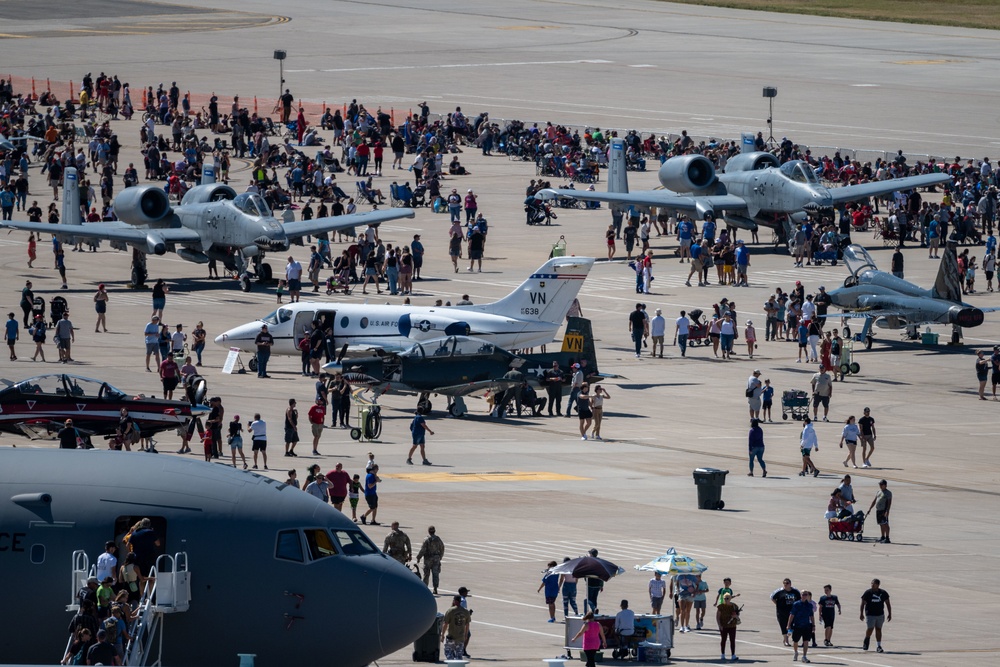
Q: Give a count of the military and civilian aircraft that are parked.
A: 7